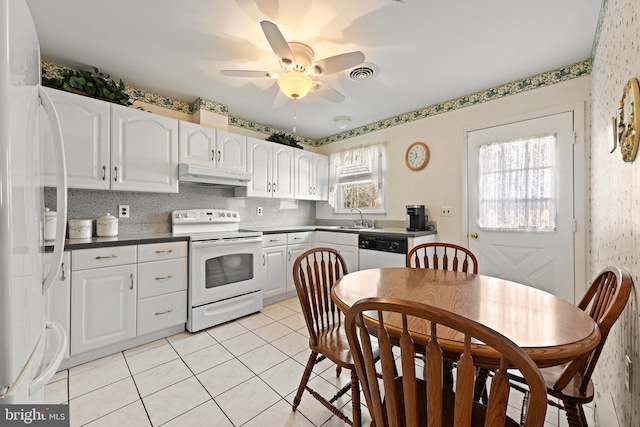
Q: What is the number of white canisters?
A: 3